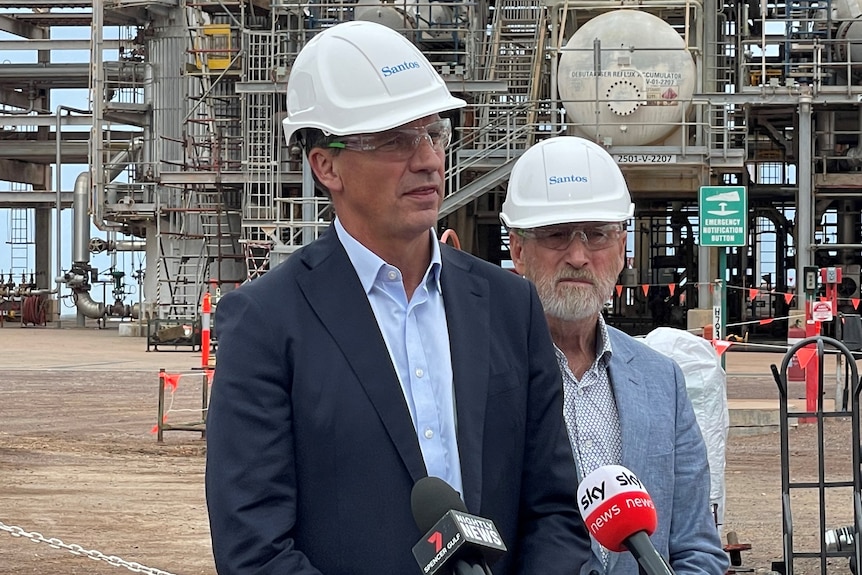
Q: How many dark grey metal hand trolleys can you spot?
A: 1